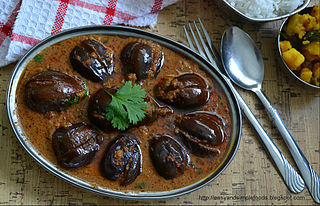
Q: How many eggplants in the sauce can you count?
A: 9